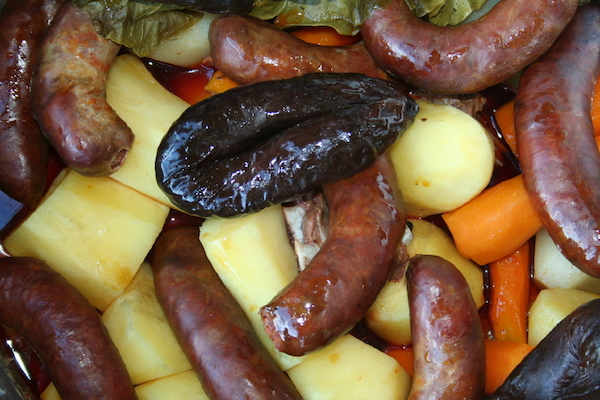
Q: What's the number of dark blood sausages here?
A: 2